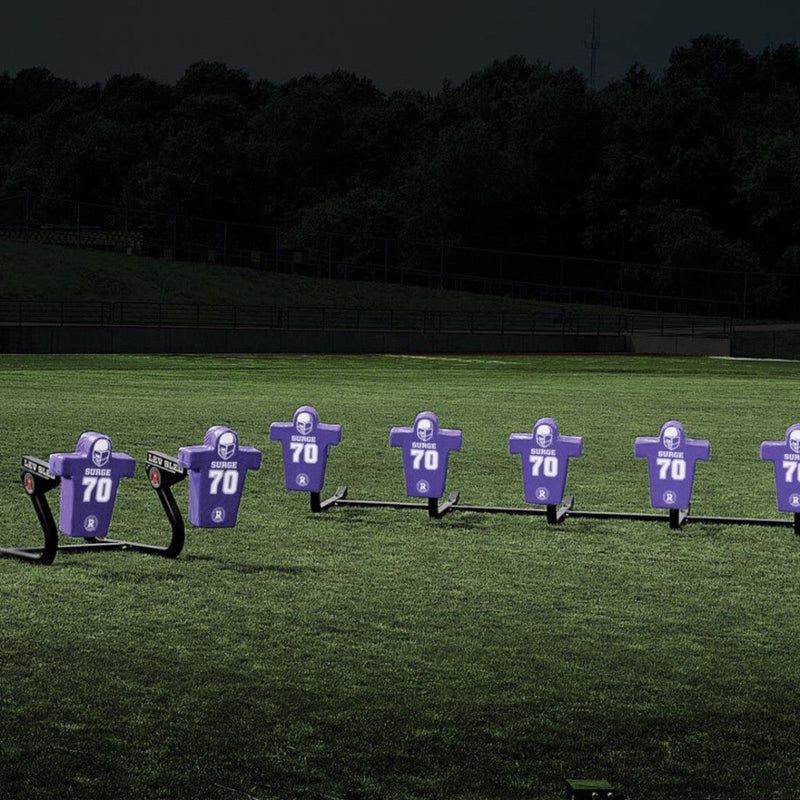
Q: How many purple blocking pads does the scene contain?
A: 7